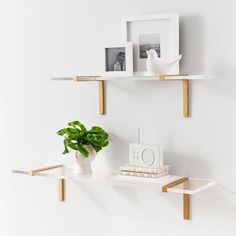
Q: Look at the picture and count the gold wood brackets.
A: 4